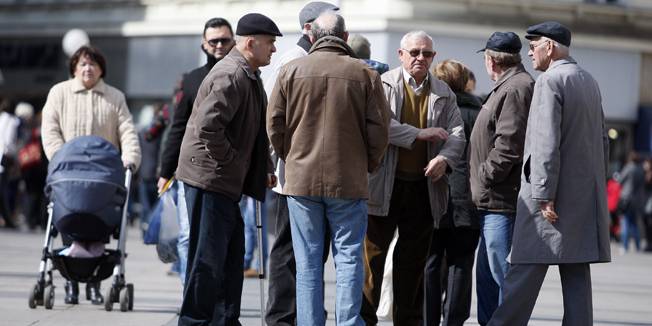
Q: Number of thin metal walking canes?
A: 1